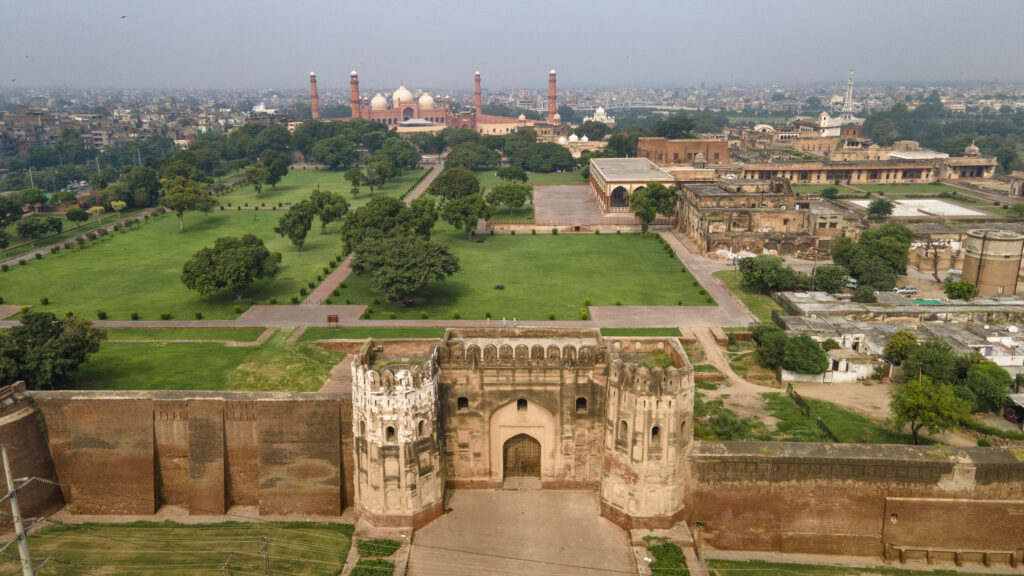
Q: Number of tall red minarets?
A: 4